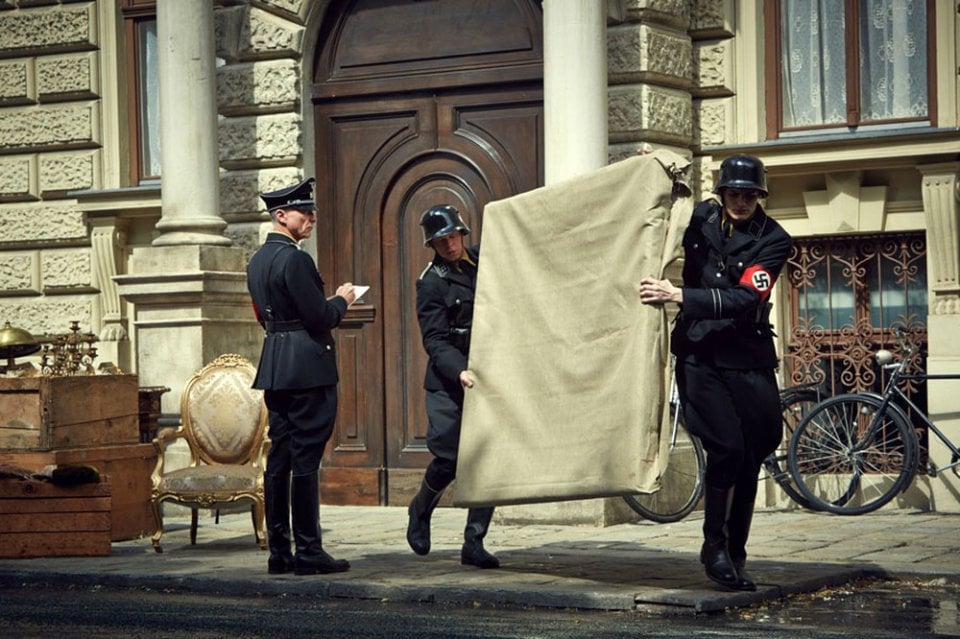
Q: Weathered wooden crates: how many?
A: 3